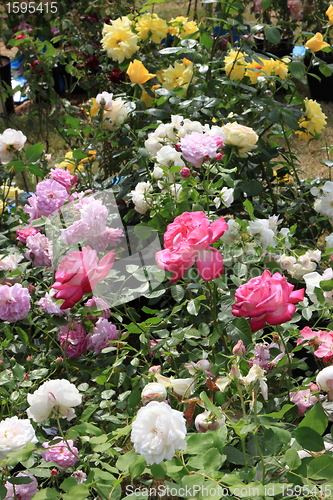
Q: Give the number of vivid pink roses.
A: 3